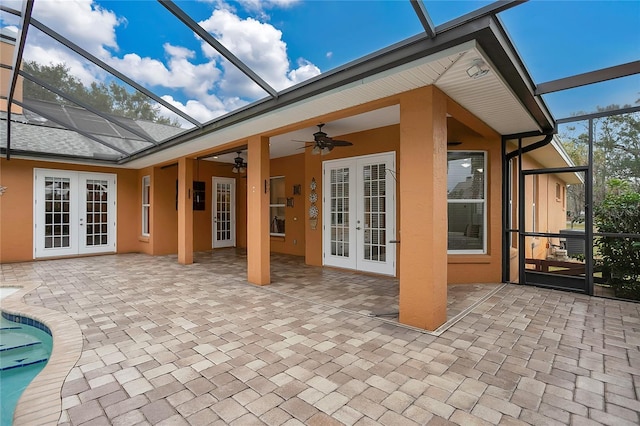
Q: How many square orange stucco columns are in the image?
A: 3